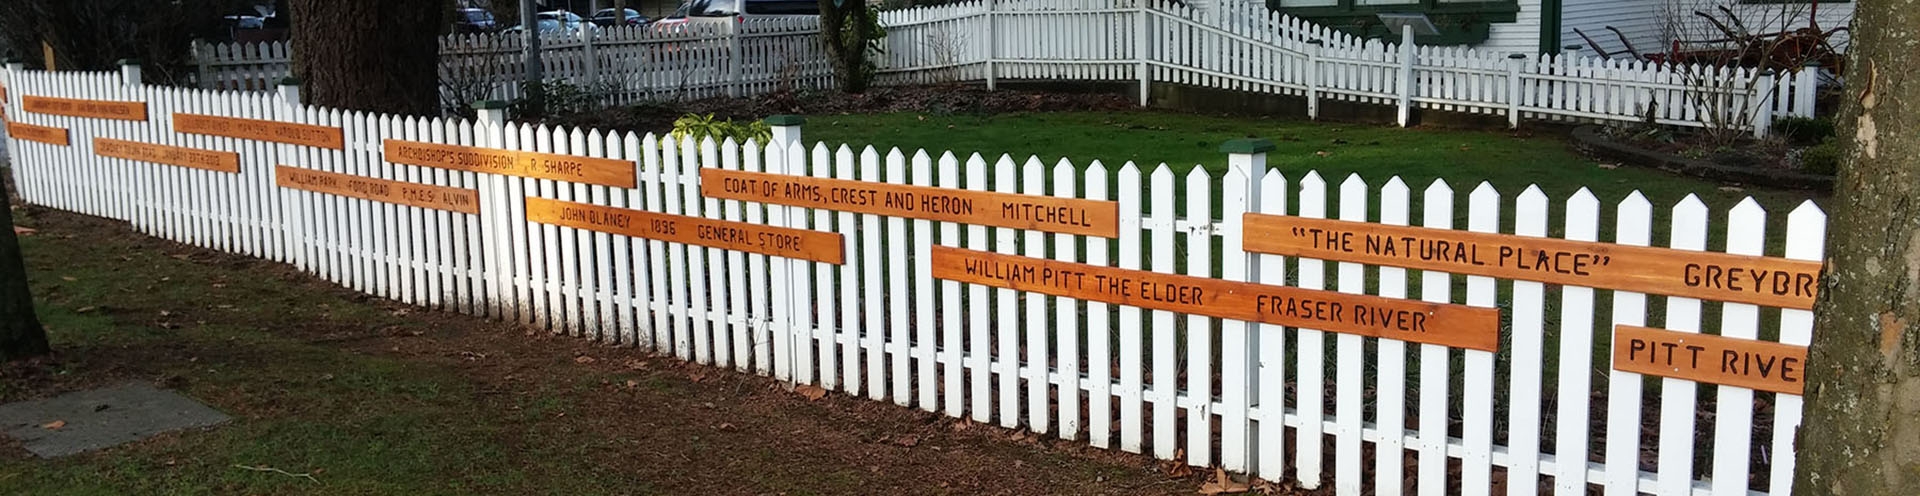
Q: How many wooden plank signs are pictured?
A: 11